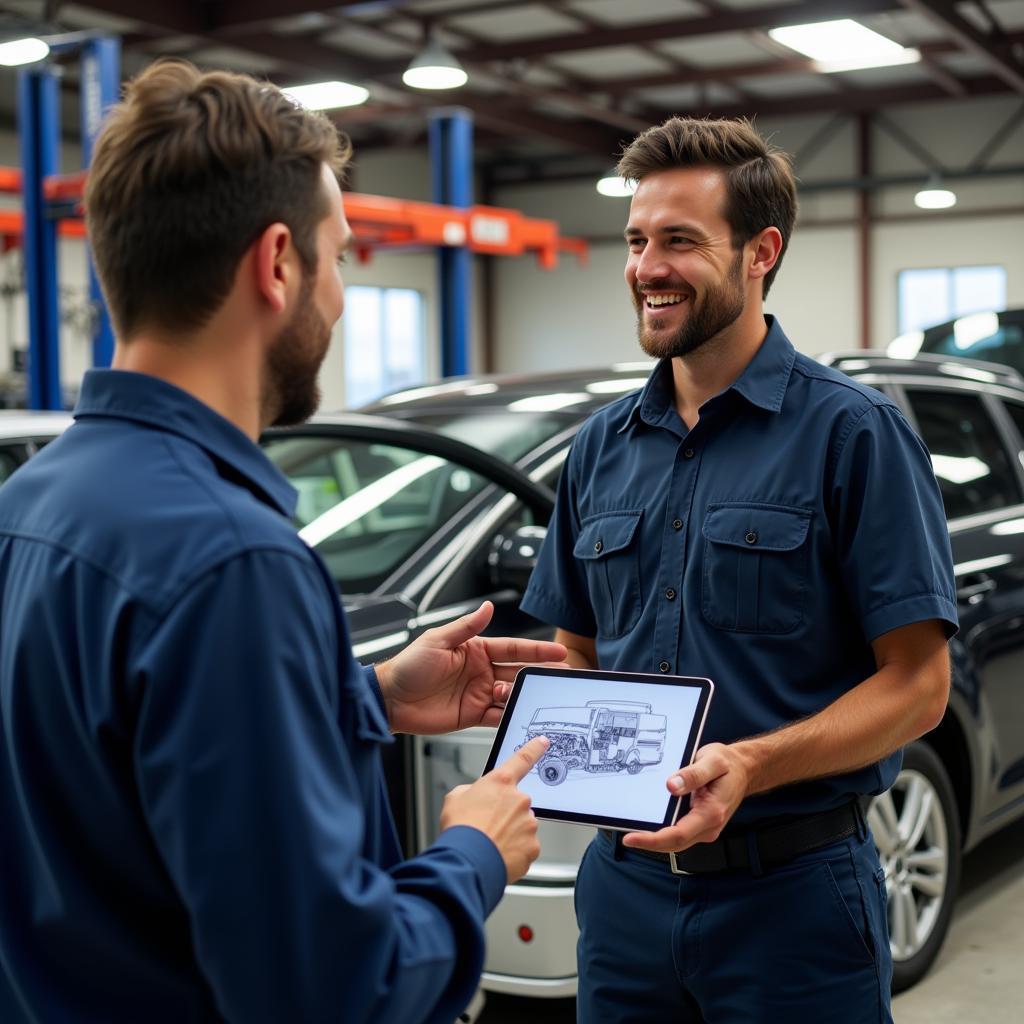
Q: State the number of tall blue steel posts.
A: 3